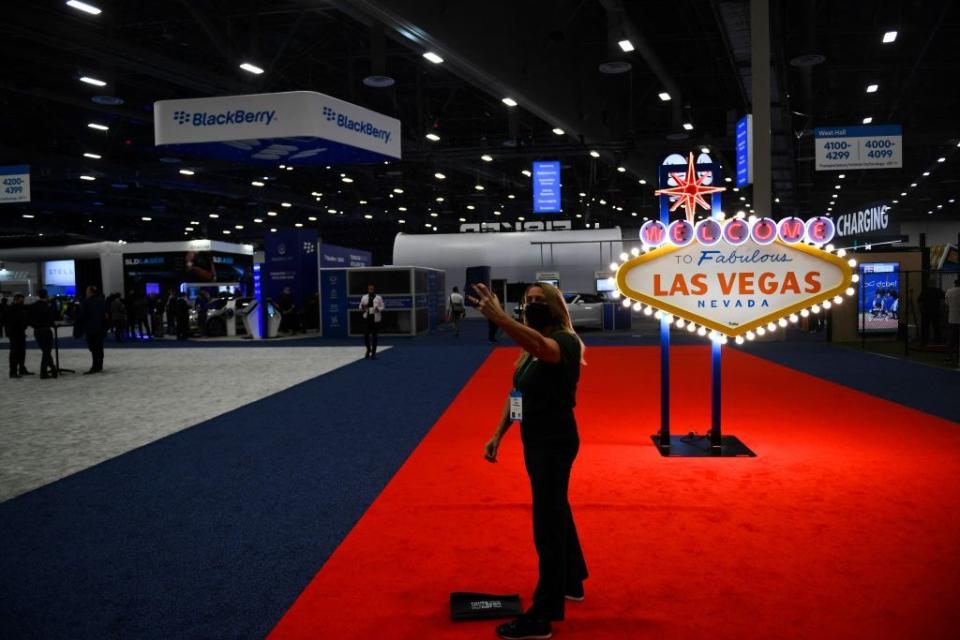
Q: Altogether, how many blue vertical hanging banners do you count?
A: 2